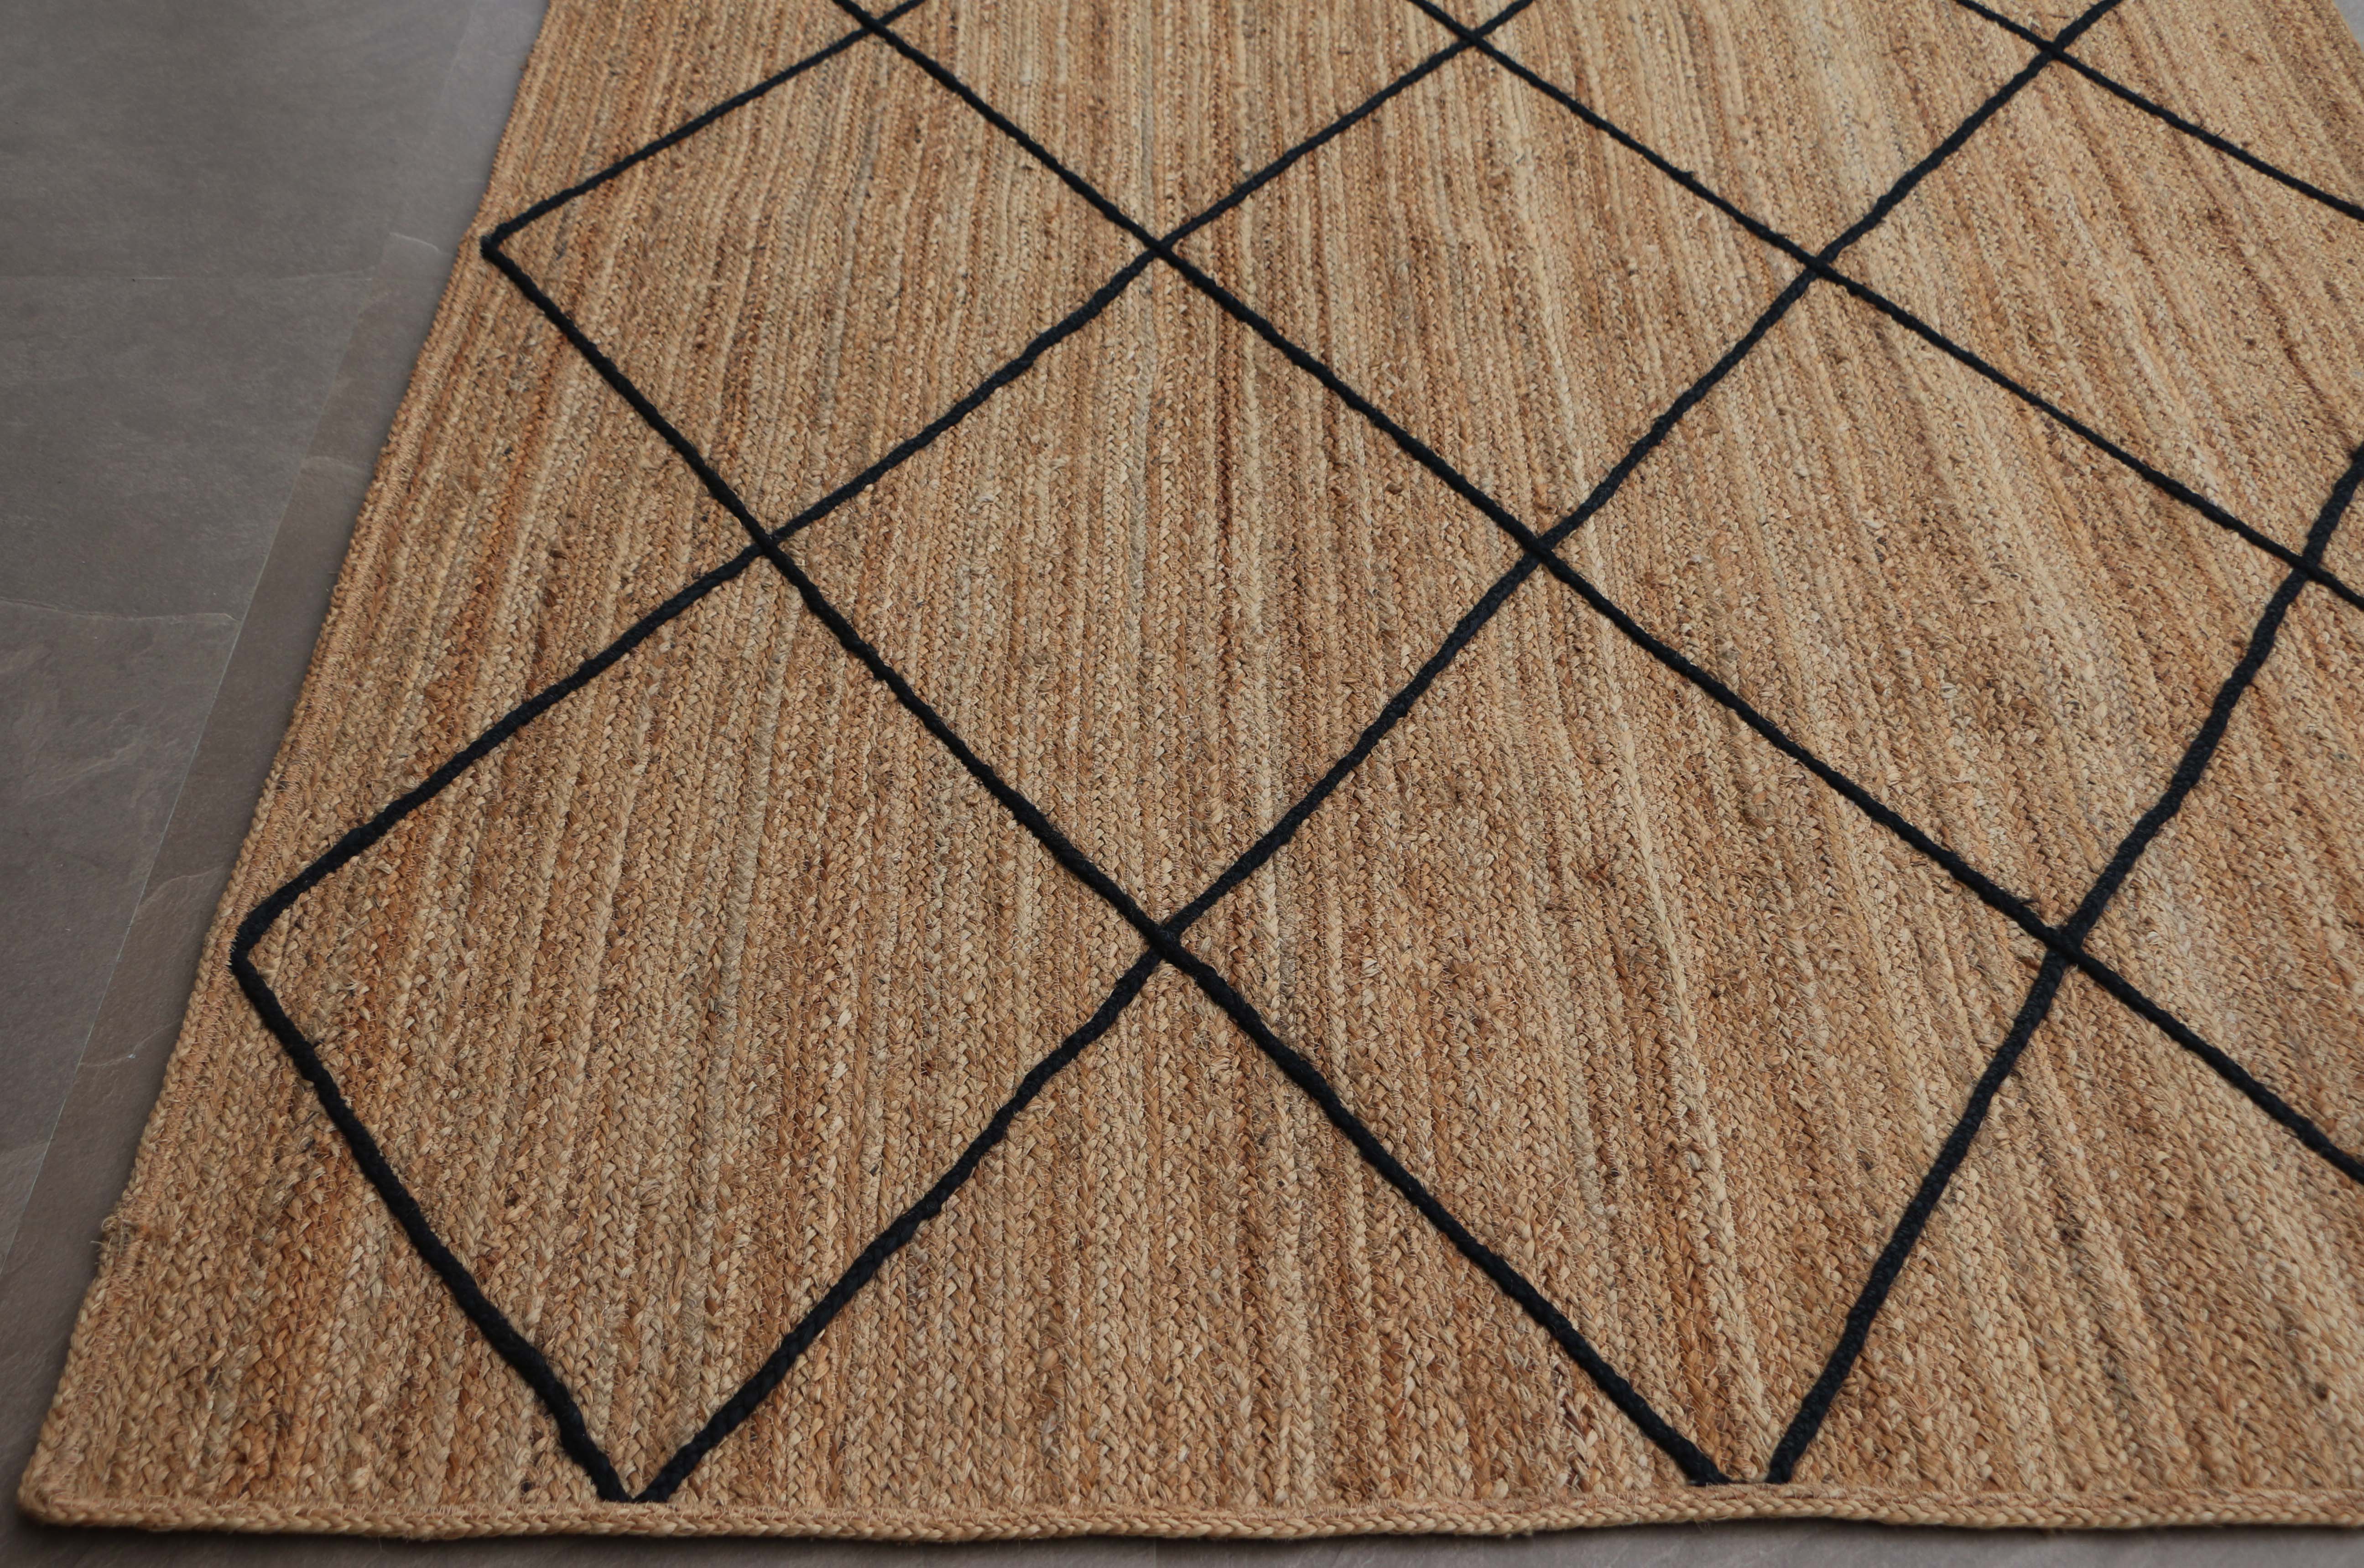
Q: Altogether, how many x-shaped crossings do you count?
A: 10